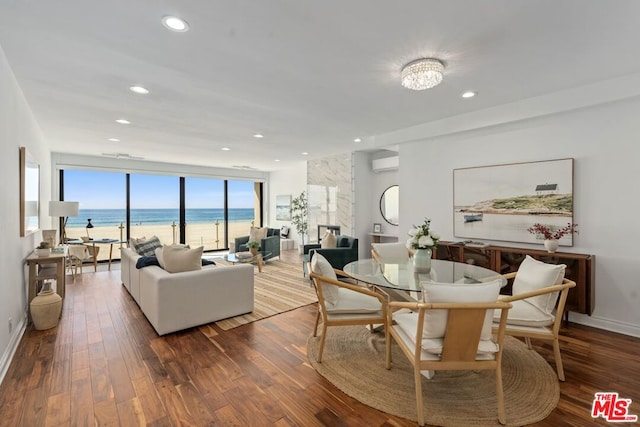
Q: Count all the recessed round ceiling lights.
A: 10